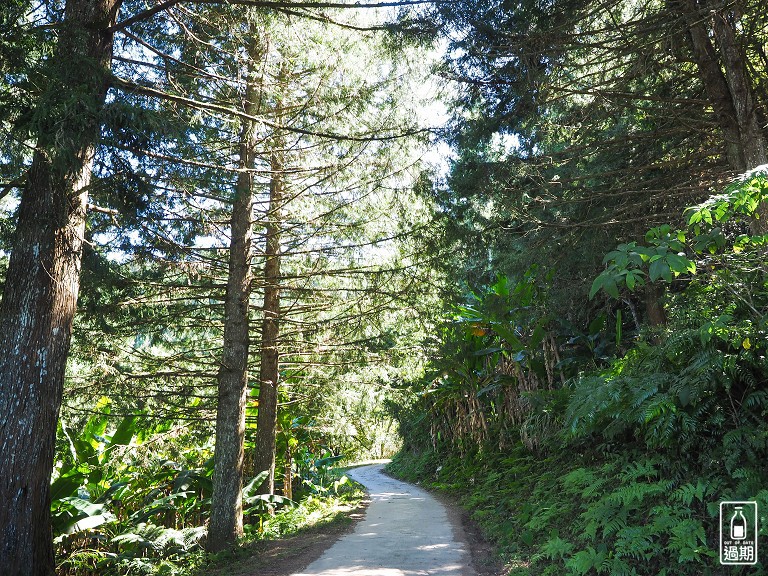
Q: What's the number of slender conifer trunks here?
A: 2